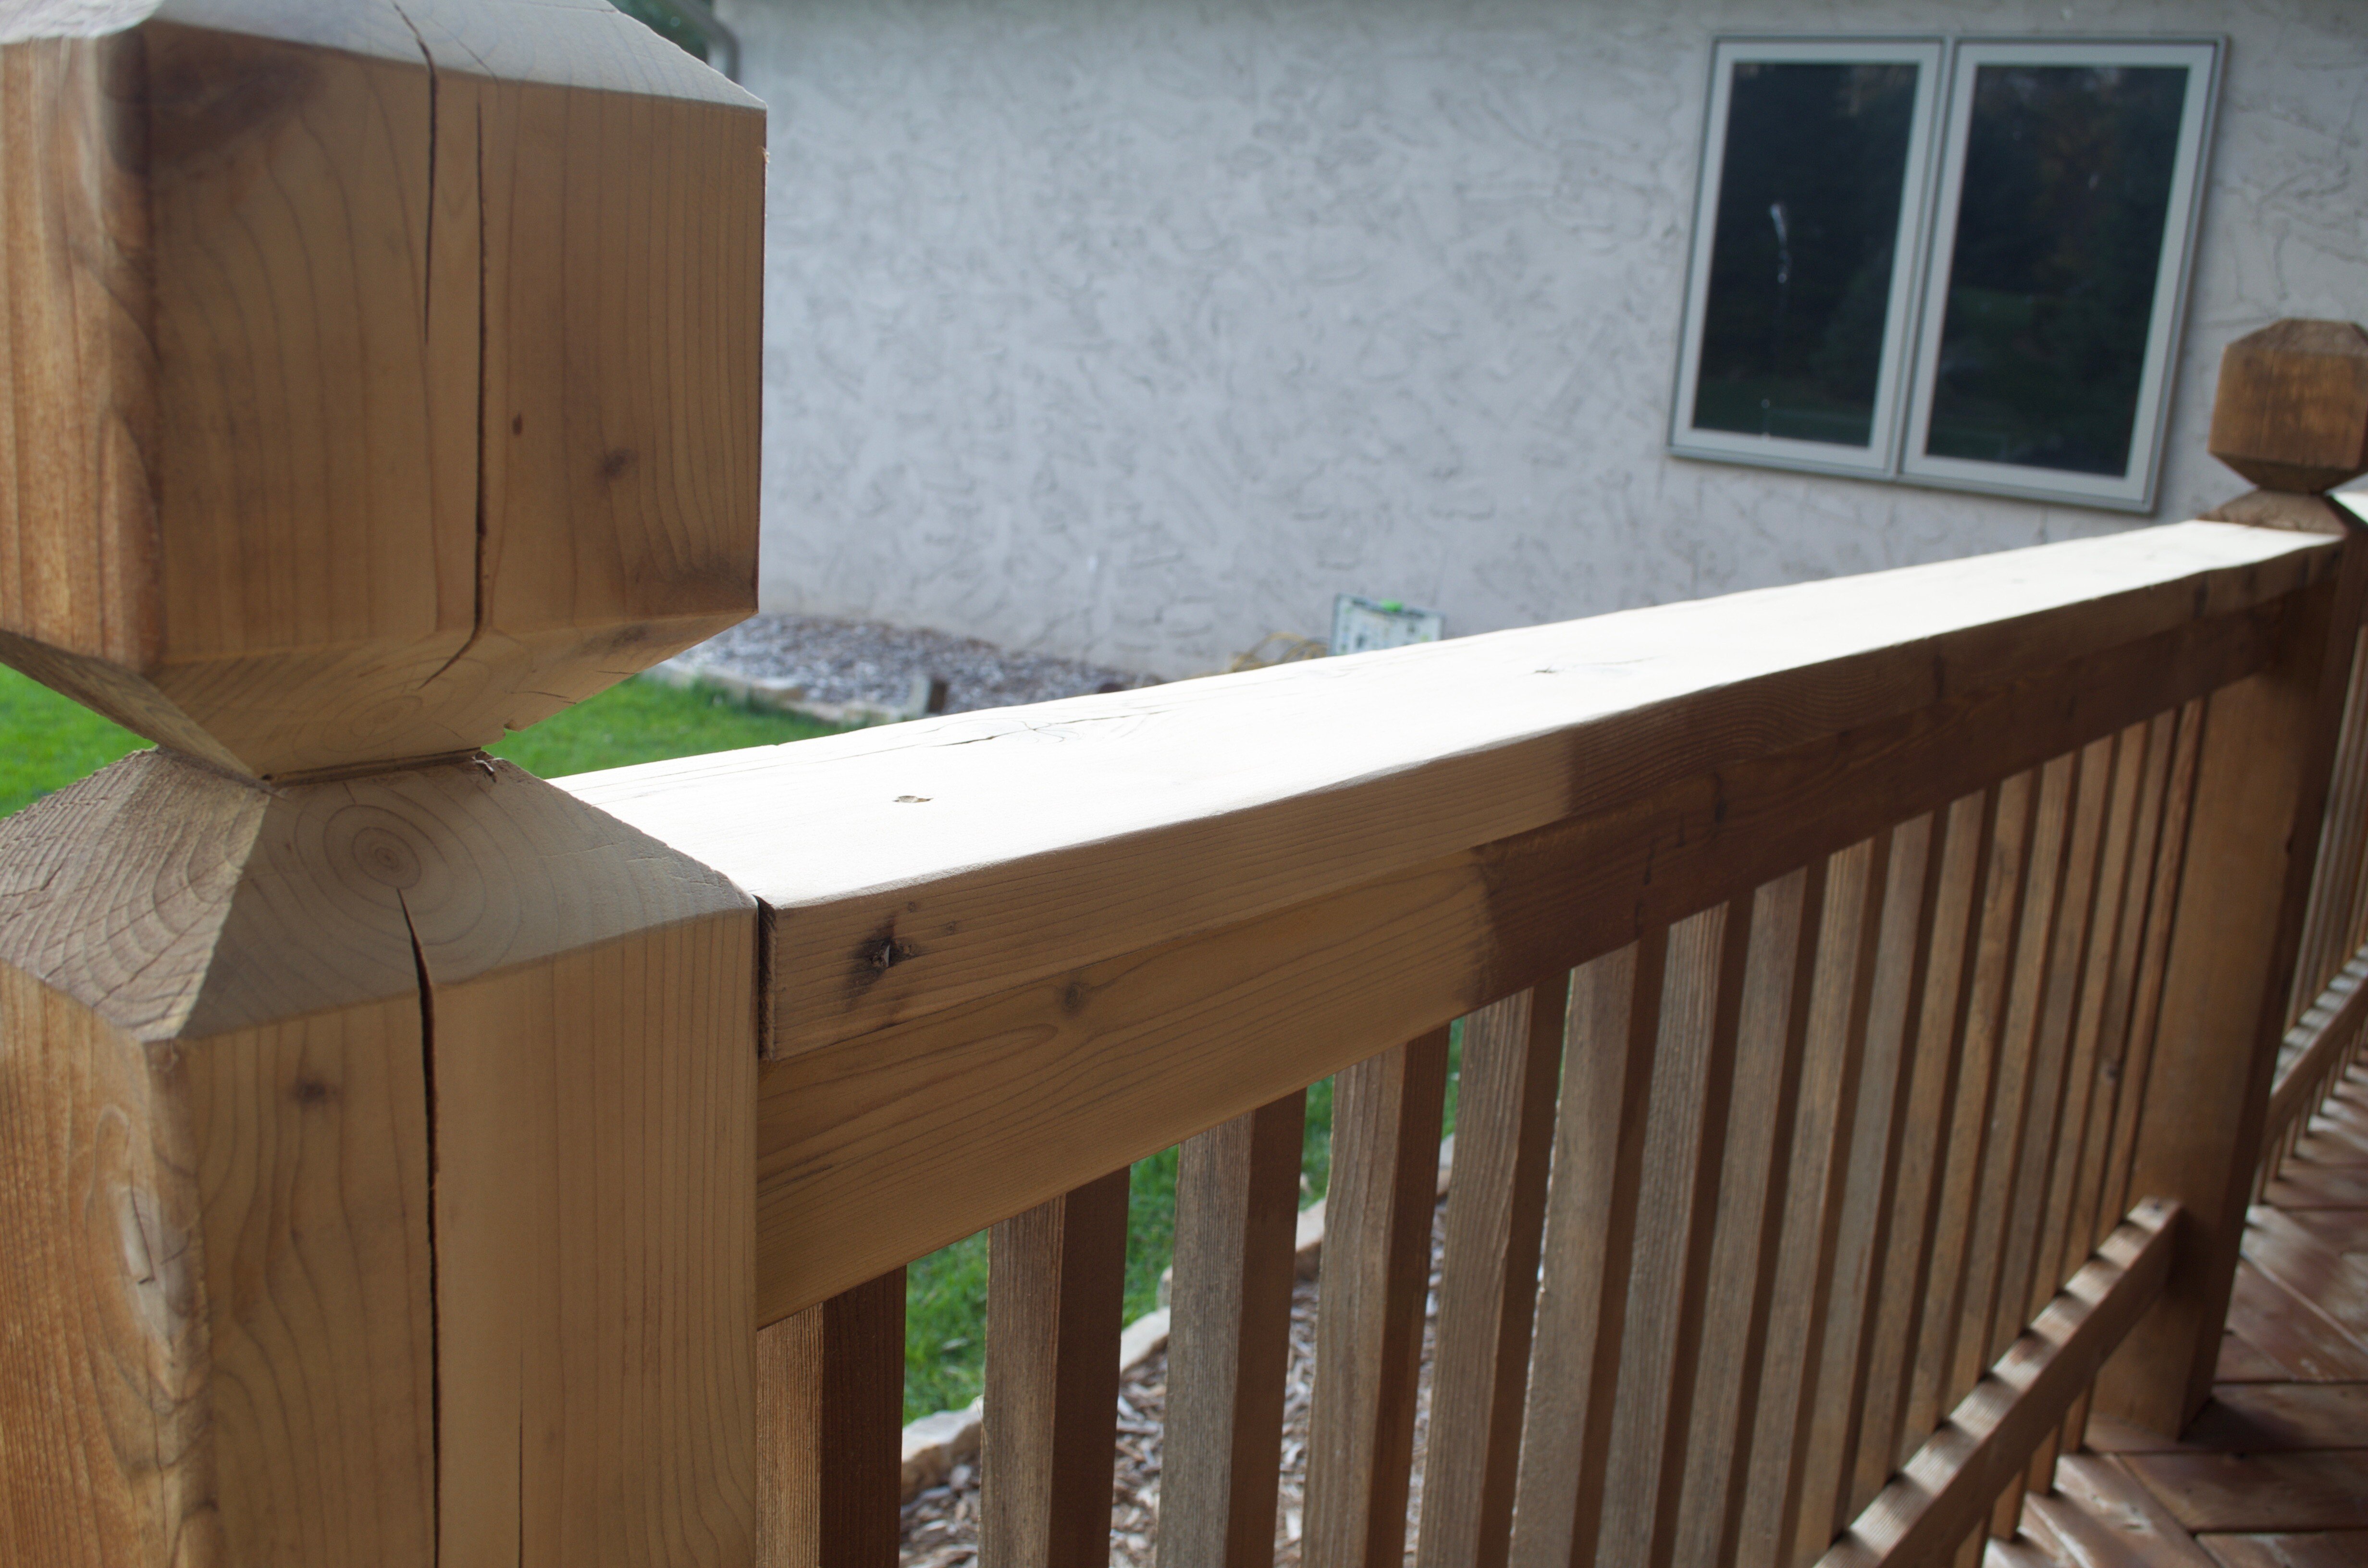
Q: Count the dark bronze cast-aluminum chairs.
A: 0